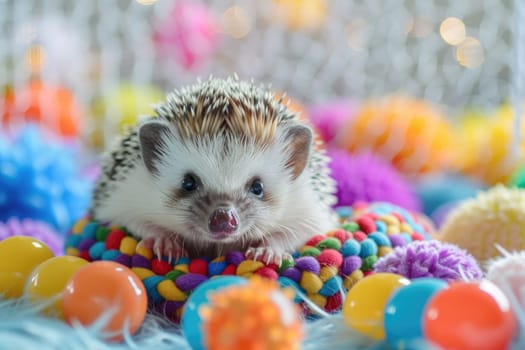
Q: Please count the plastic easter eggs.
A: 7